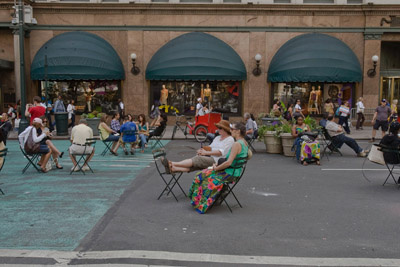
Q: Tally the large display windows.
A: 3